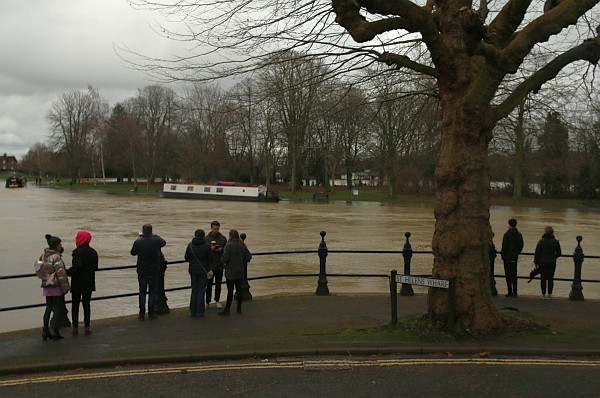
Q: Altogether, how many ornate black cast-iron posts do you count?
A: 7